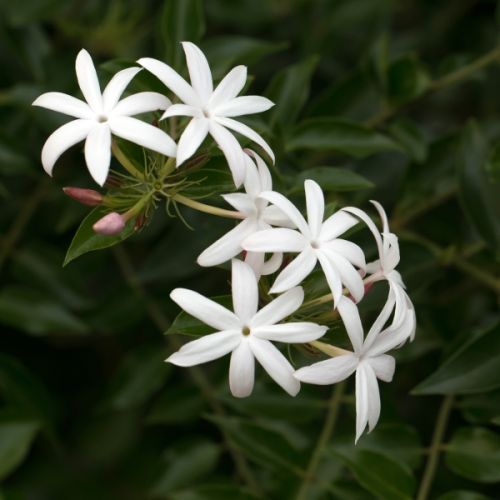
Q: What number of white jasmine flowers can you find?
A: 7